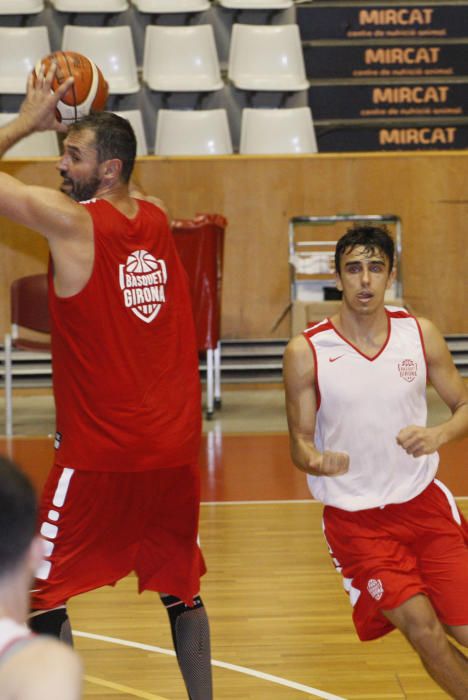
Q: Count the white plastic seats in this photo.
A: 12